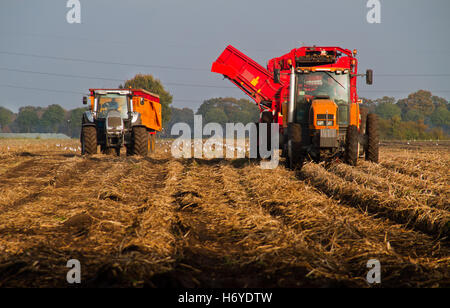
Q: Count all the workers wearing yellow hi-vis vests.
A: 0